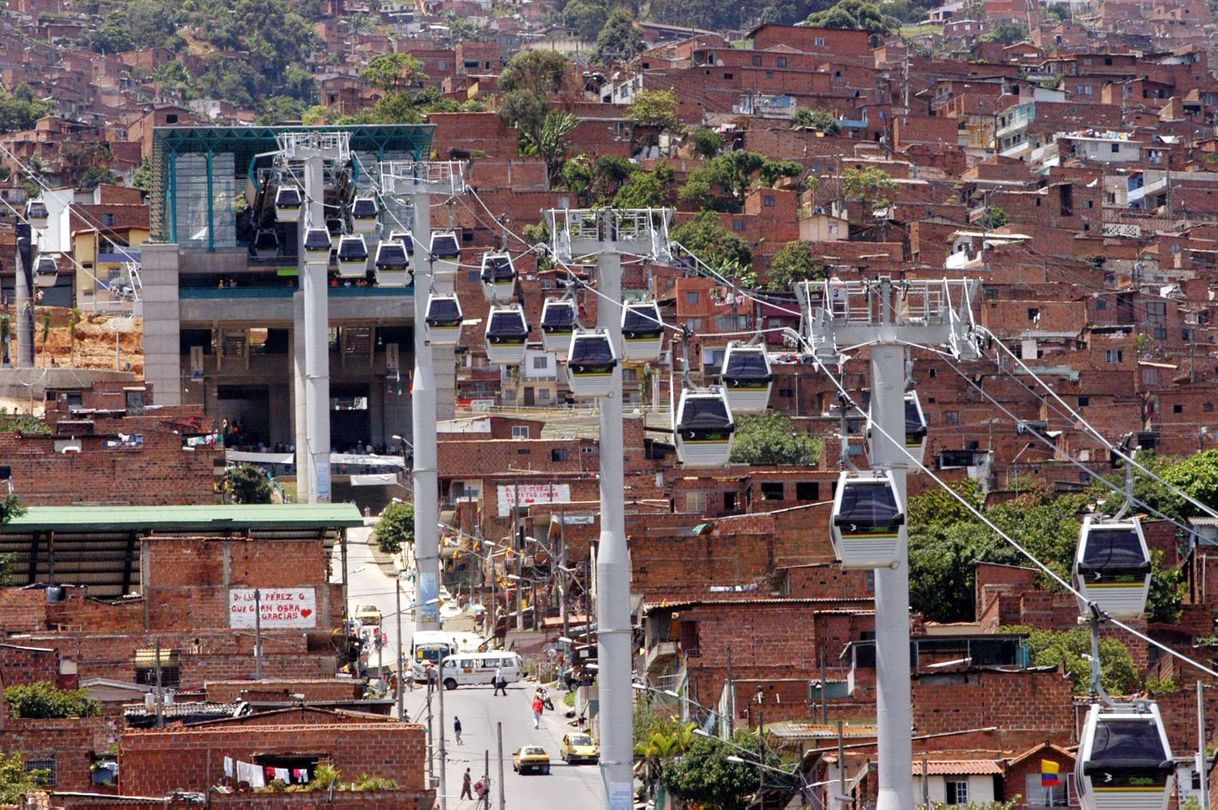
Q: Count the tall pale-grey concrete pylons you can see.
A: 4